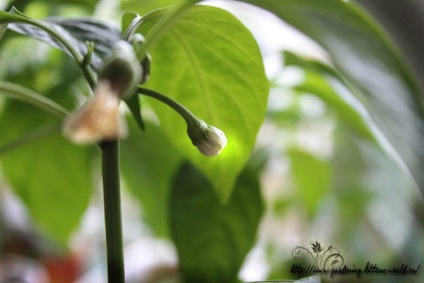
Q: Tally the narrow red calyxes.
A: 0